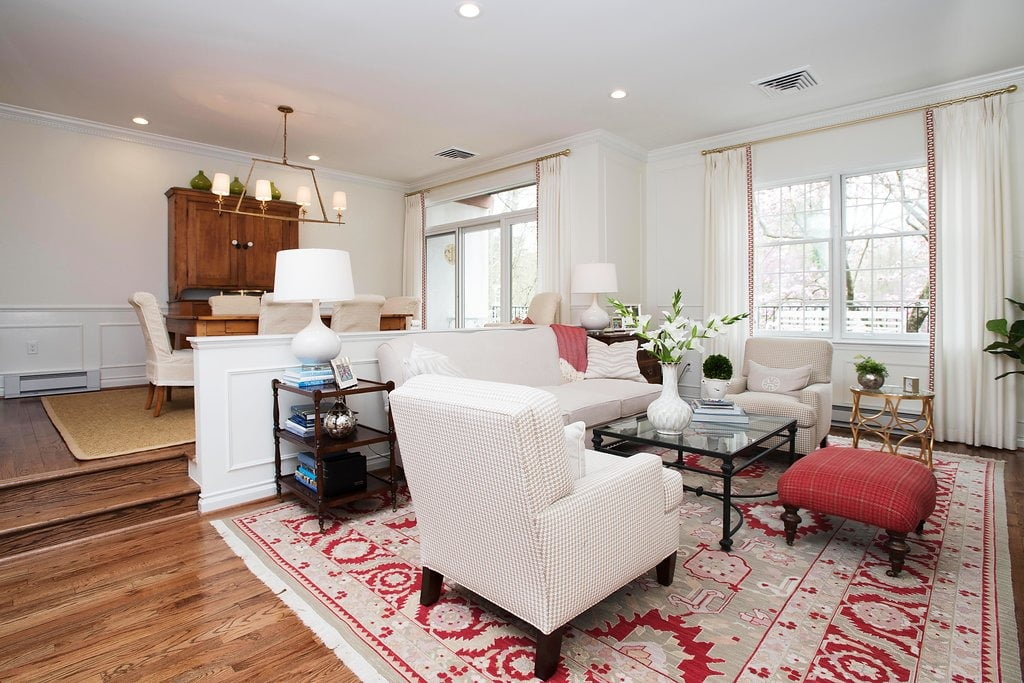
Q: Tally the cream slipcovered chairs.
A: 5